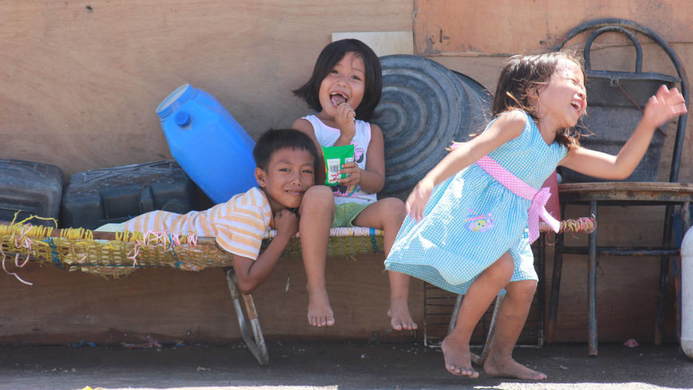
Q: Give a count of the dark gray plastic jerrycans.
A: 2